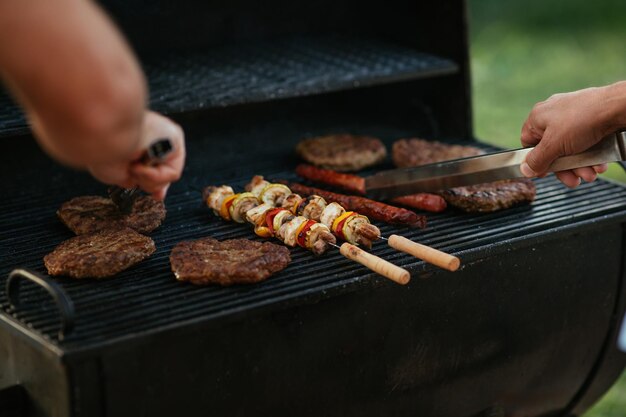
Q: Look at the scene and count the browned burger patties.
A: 6